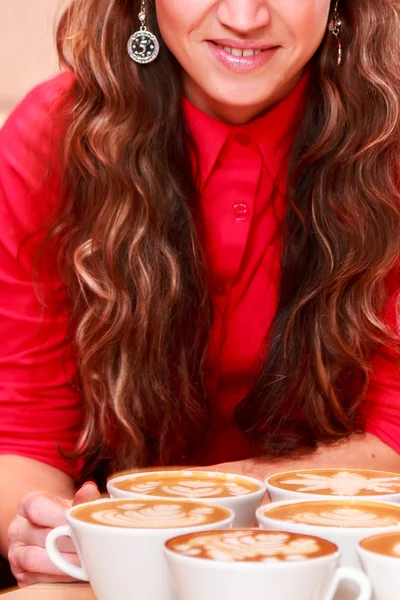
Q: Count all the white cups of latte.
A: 6